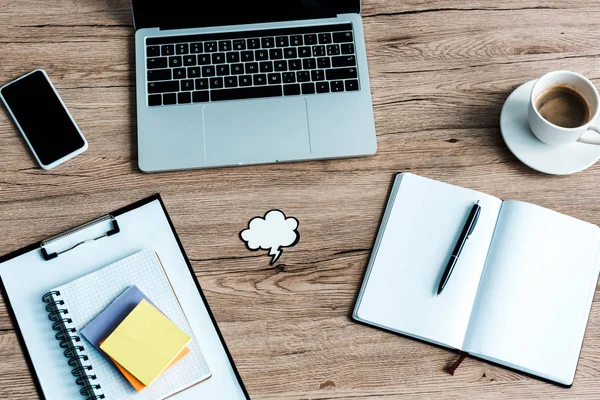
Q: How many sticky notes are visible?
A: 3